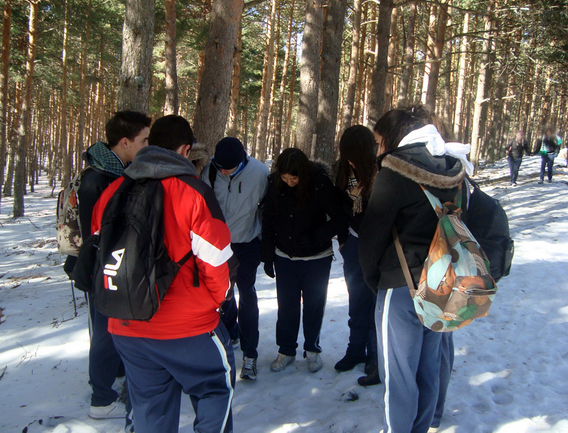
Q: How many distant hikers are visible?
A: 2